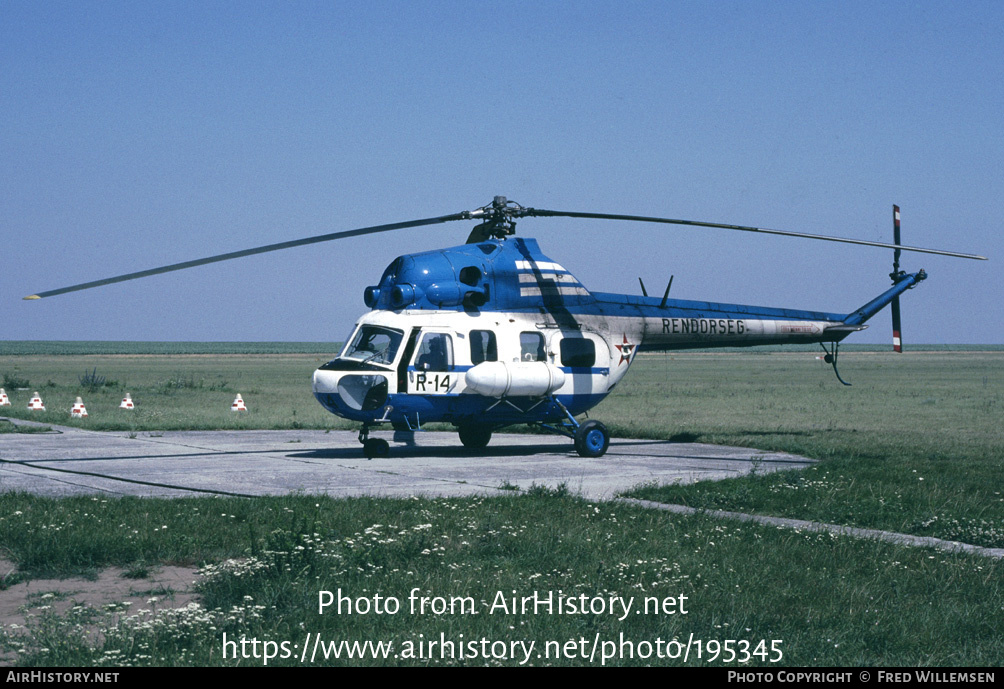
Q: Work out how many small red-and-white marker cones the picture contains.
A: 5